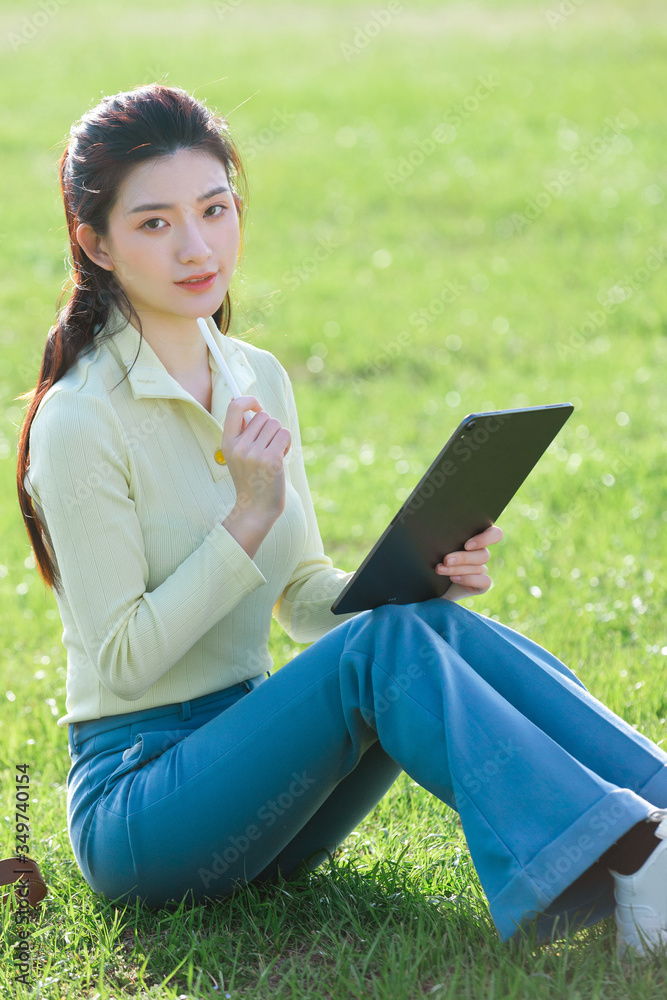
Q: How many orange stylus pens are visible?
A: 0